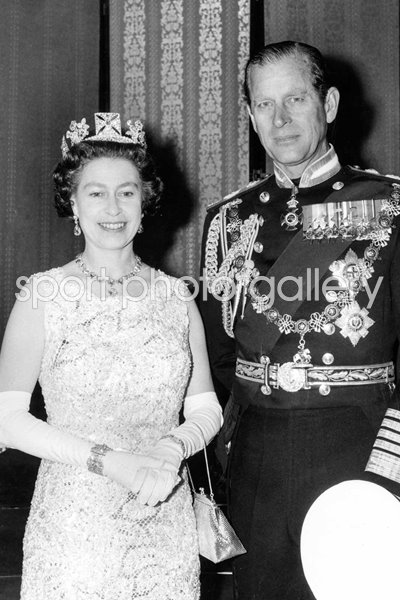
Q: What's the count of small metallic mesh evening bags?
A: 1